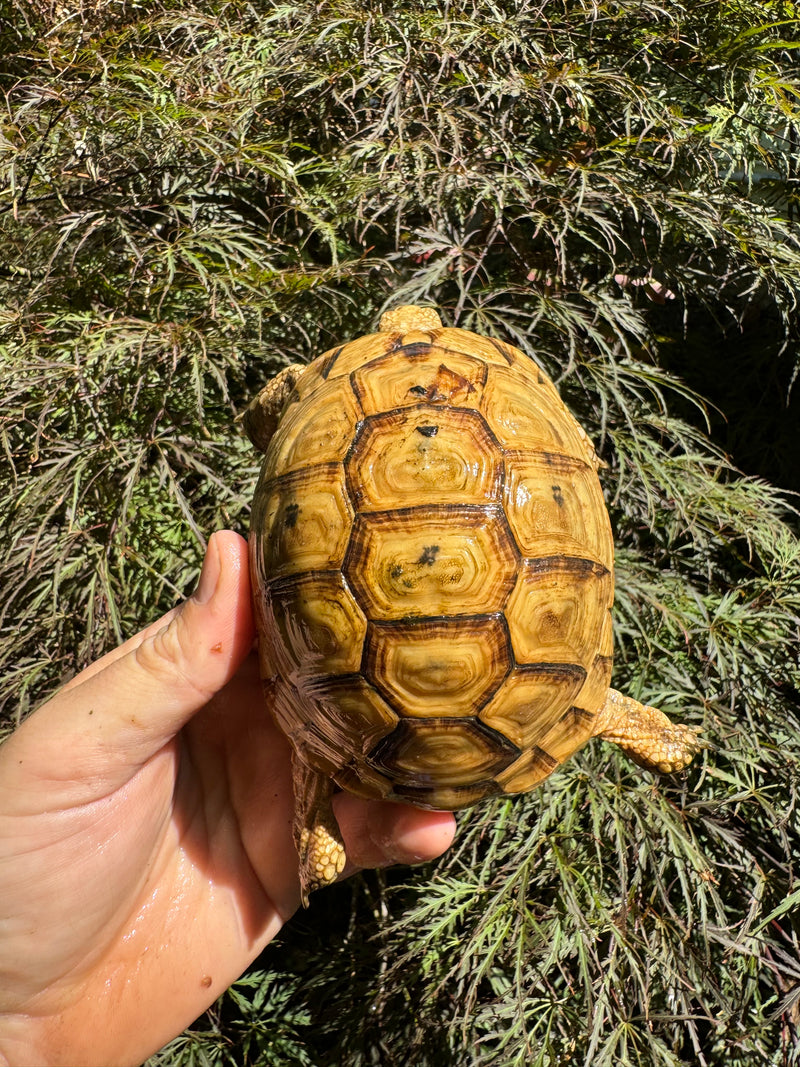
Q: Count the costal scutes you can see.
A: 8